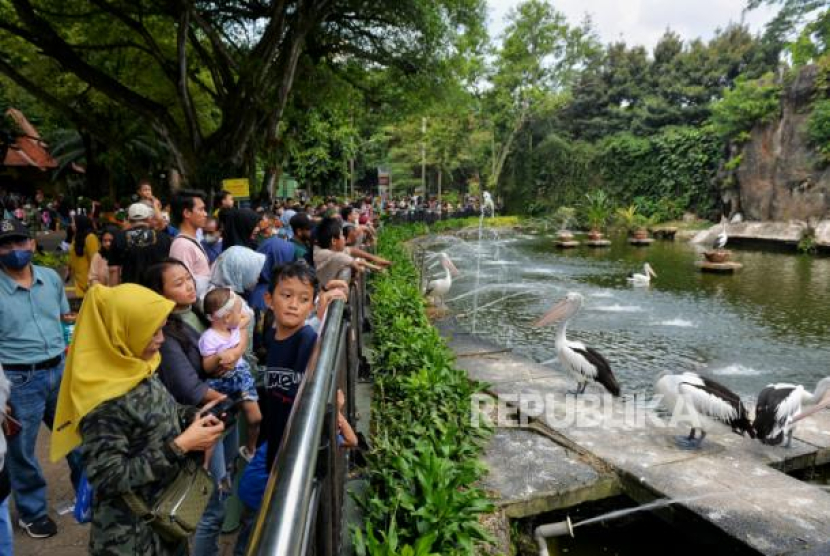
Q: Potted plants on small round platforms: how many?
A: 3